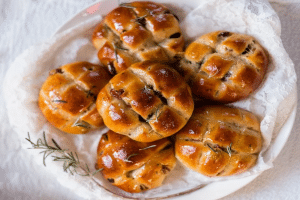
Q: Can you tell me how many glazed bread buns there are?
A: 6